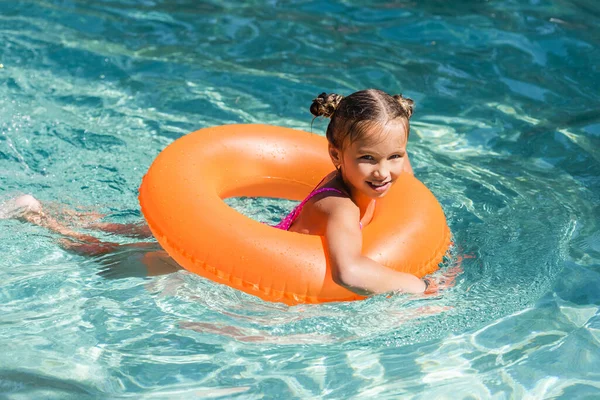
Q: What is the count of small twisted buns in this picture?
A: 2